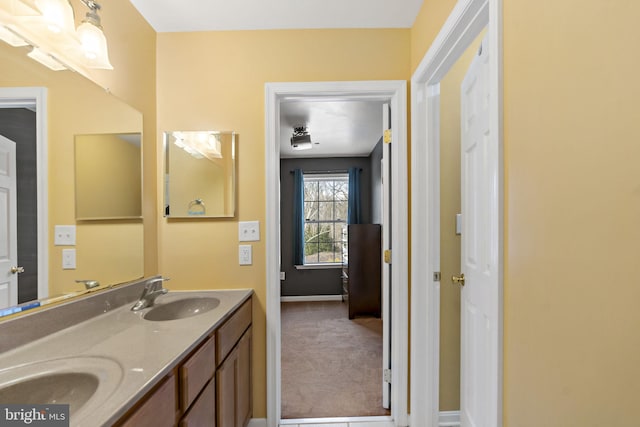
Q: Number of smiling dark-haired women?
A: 0